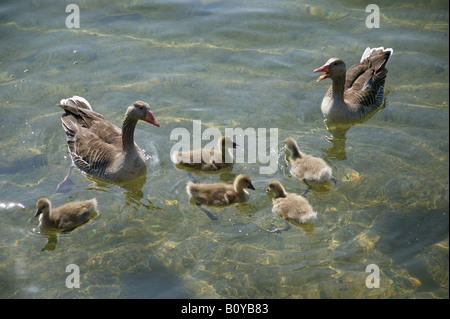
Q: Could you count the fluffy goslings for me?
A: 5